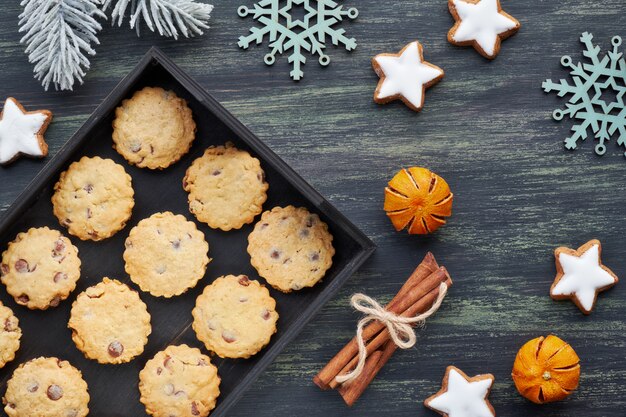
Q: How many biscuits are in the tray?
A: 11